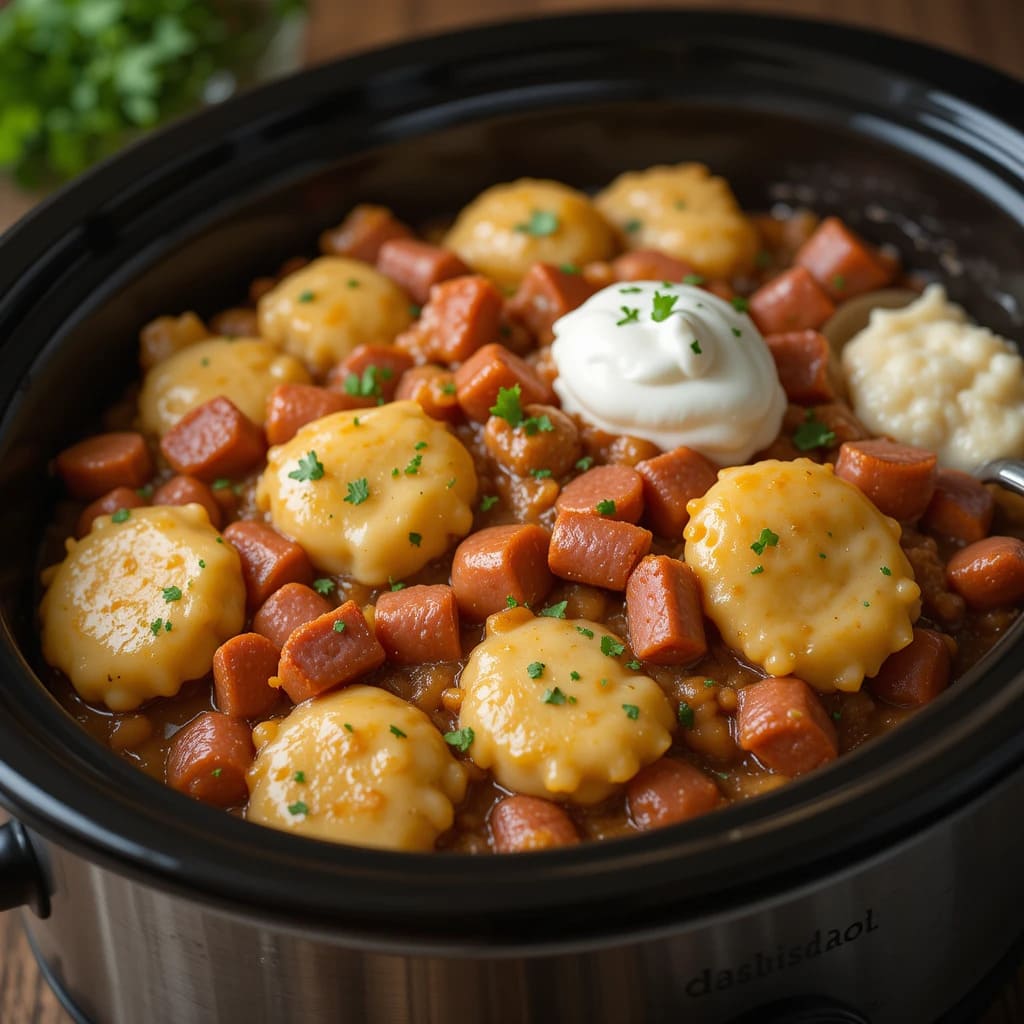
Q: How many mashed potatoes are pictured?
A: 1